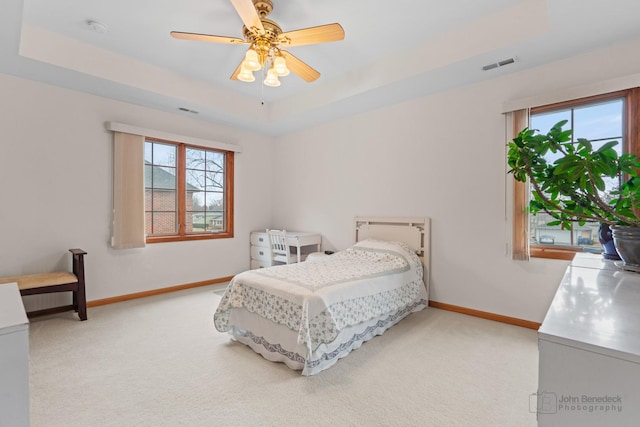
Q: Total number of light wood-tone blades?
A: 5